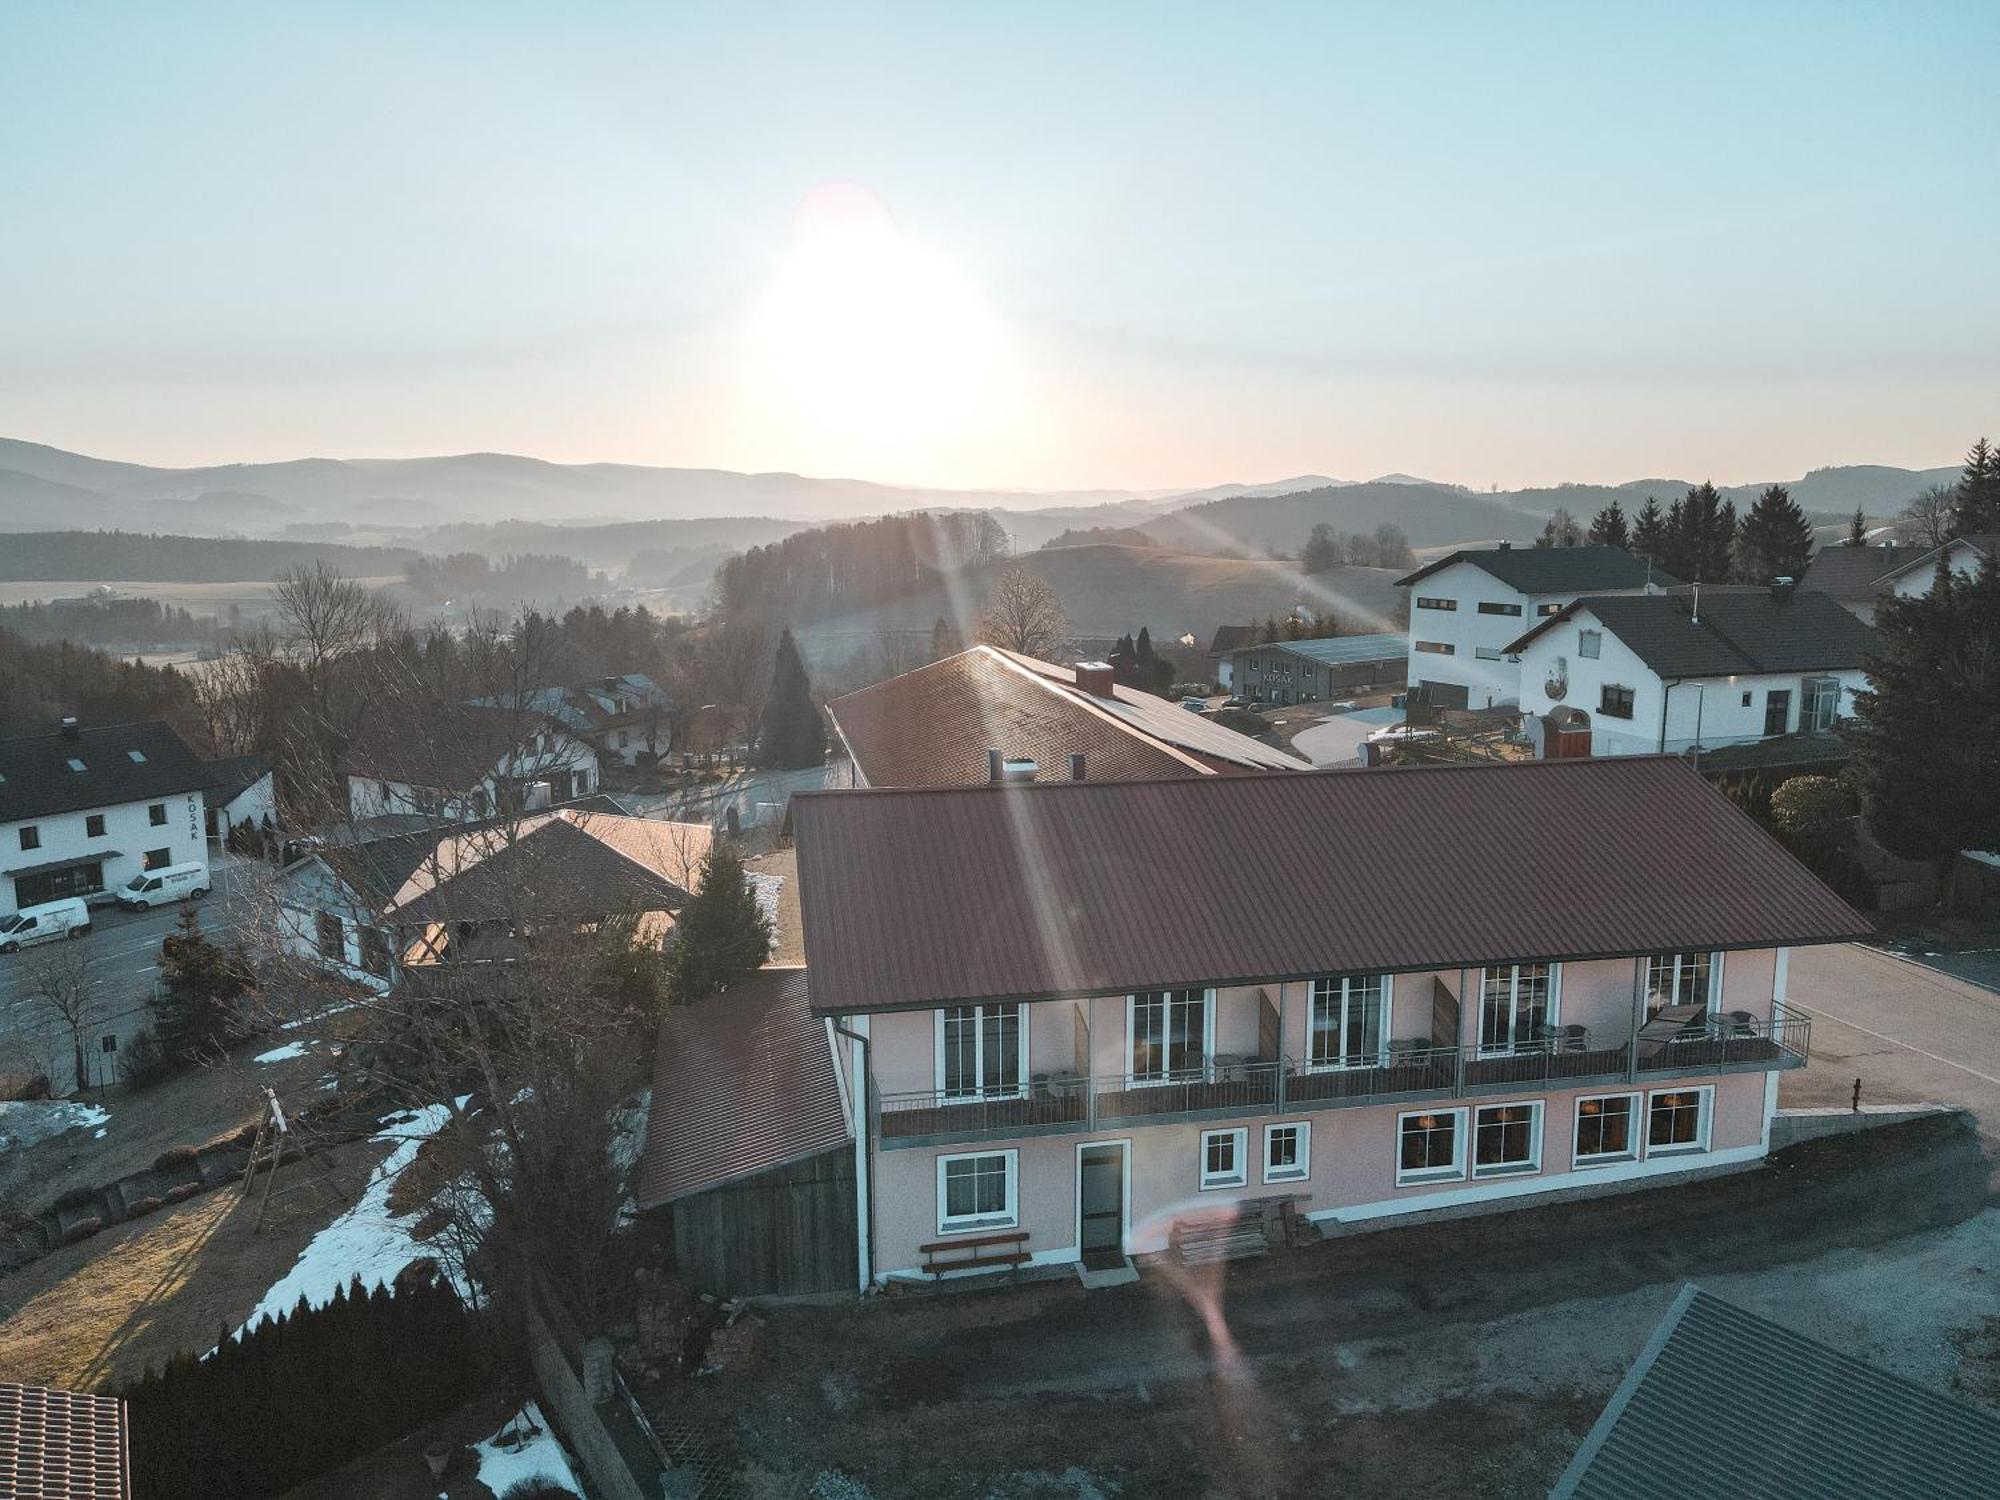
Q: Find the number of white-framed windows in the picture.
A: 12